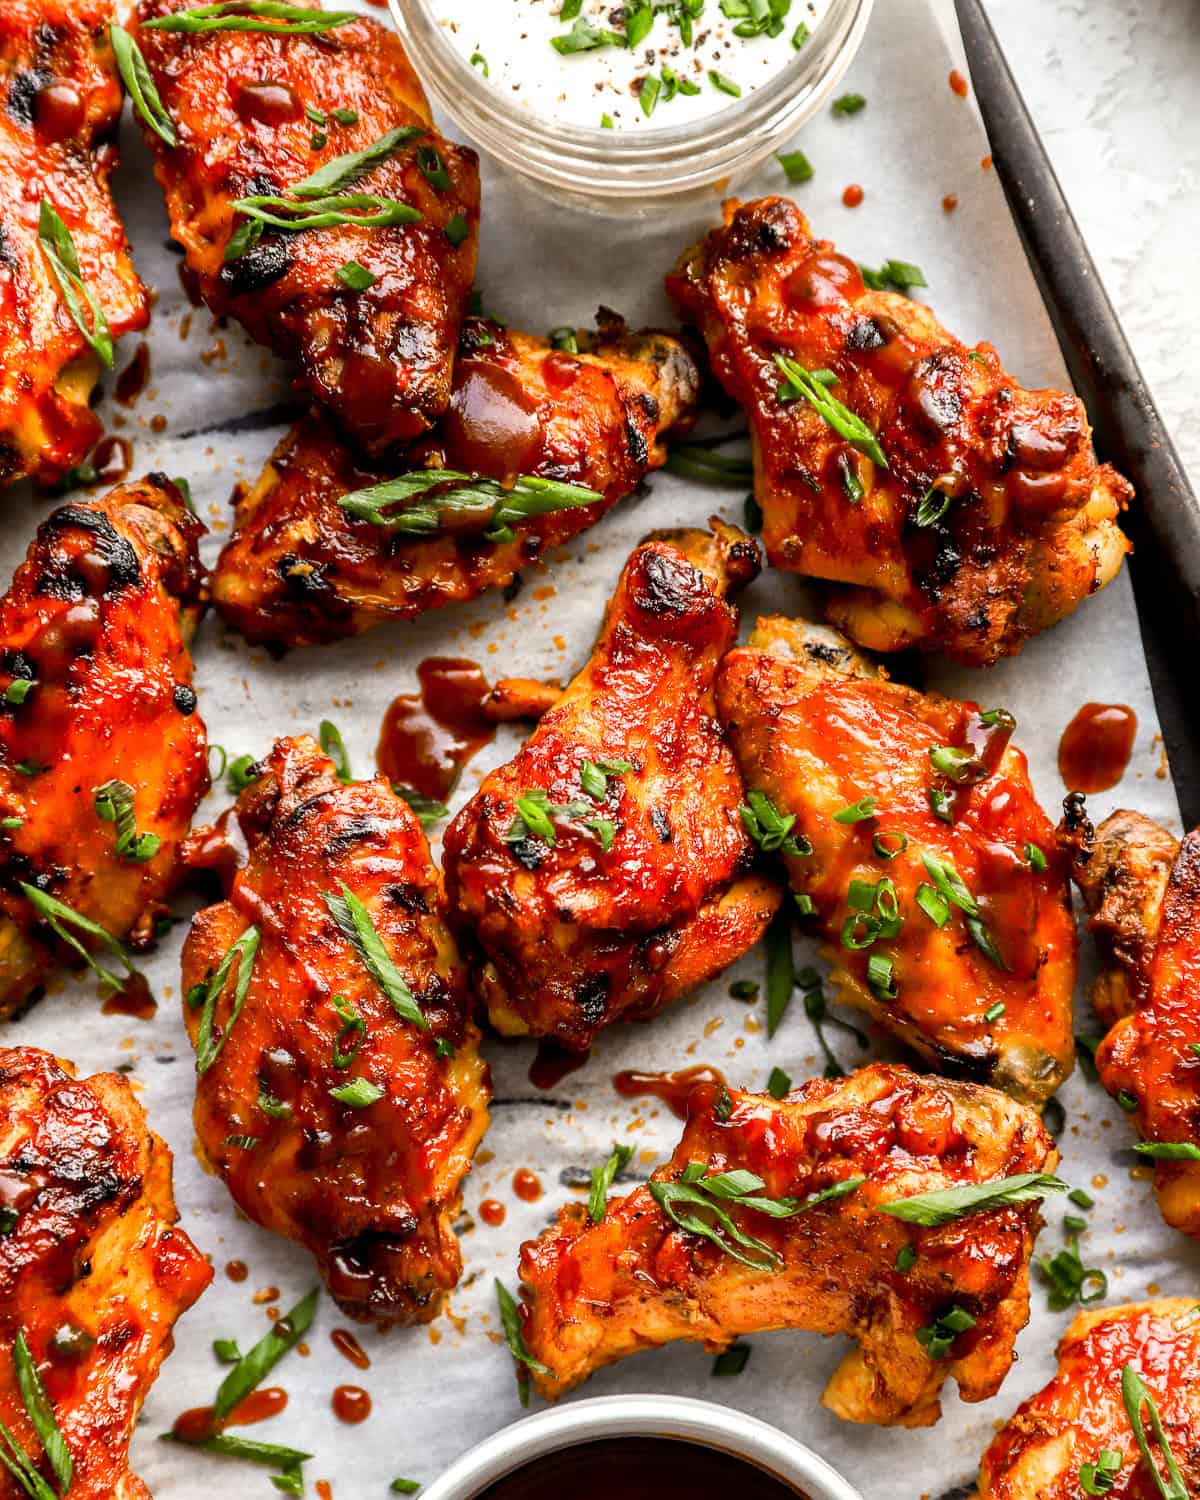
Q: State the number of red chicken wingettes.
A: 12